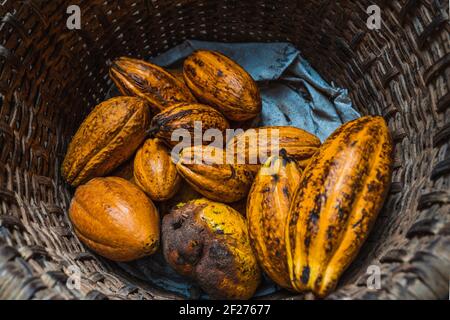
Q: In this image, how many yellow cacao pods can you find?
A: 11